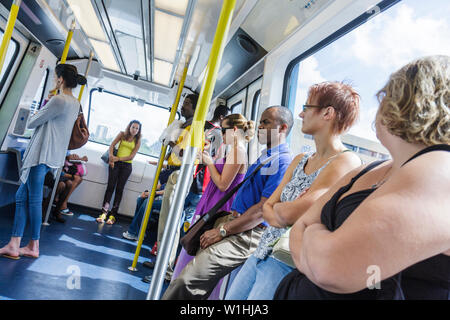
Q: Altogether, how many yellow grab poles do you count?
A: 5